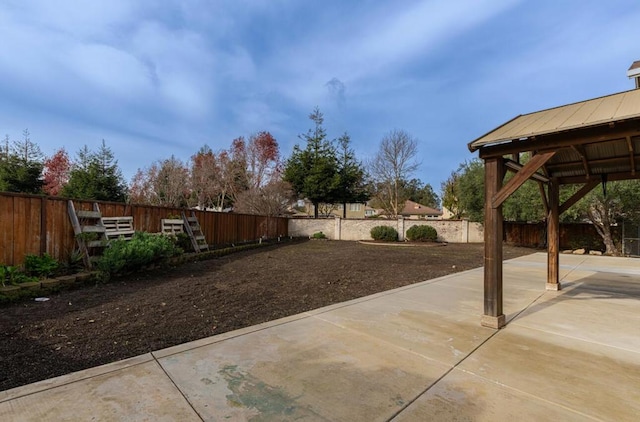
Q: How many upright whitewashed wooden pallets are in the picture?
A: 2